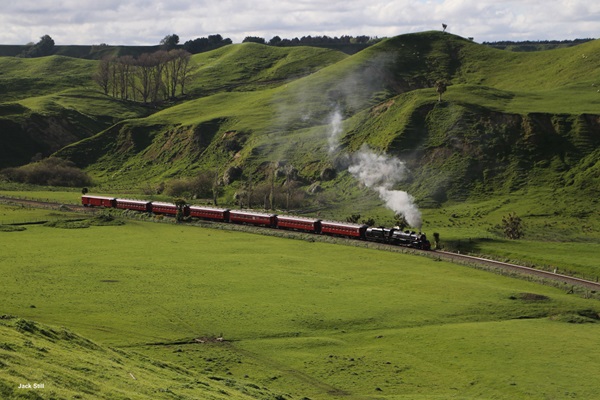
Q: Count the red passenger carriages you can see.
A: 7